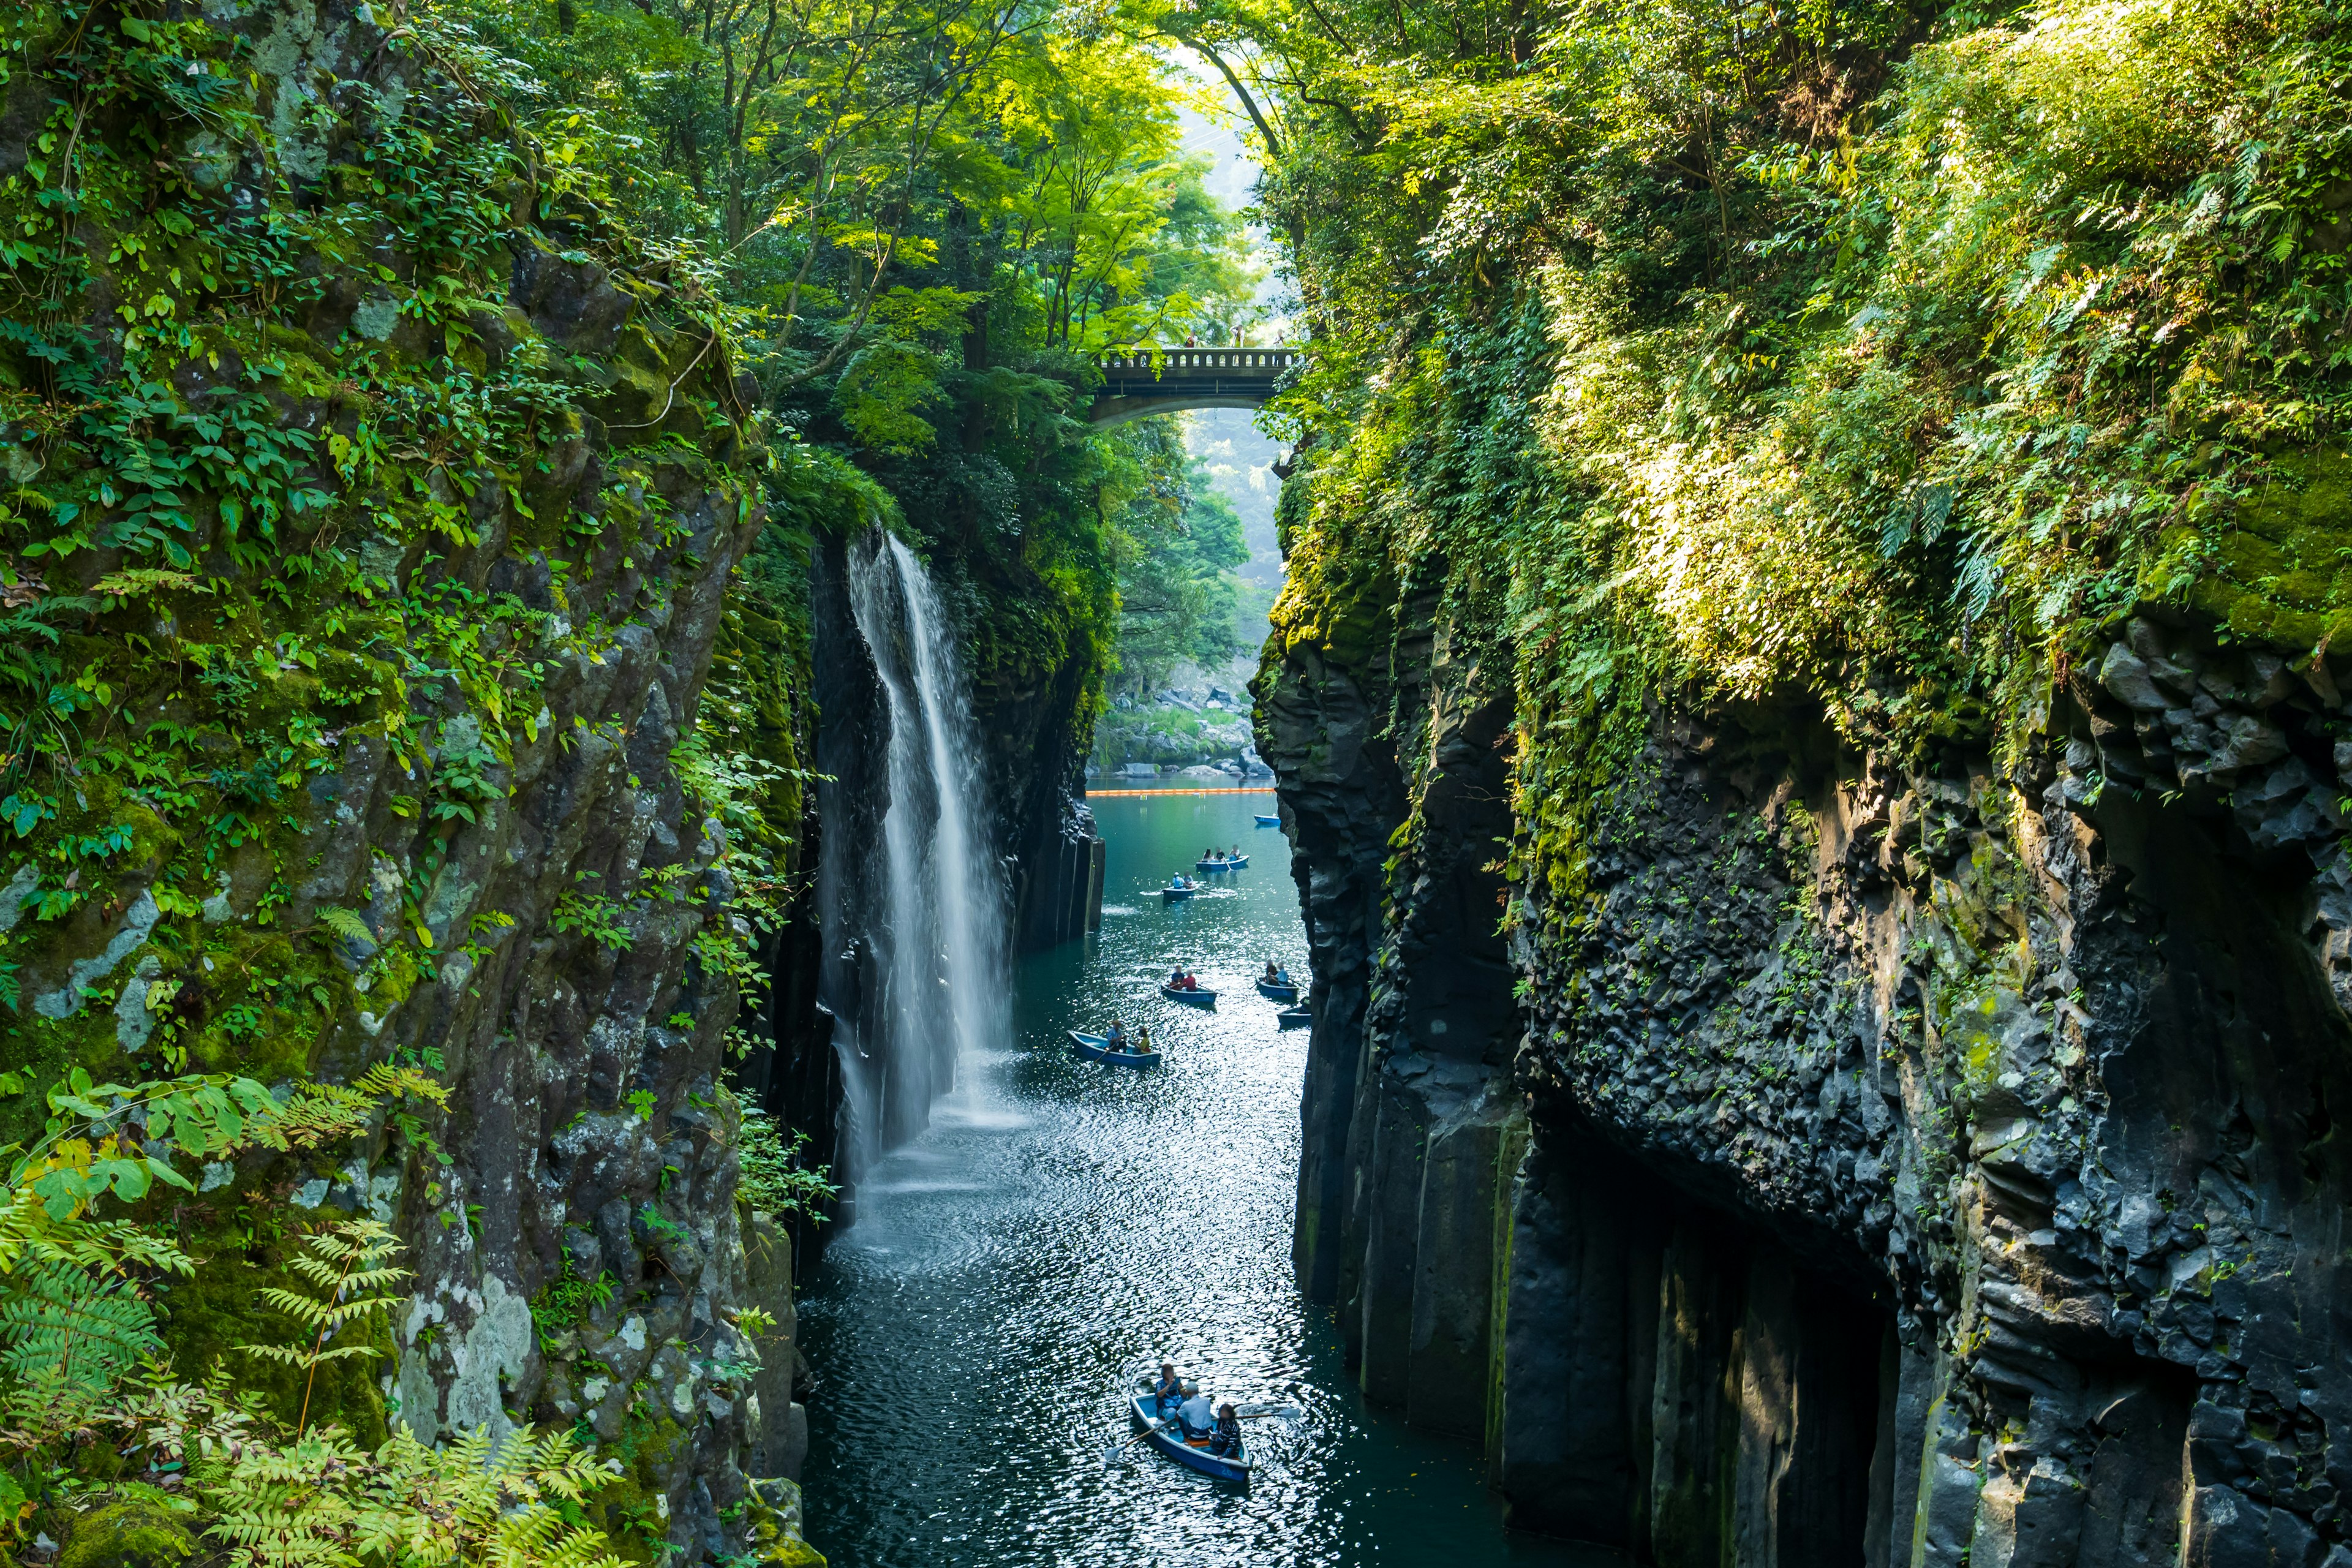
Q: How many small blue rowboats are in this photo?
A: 8